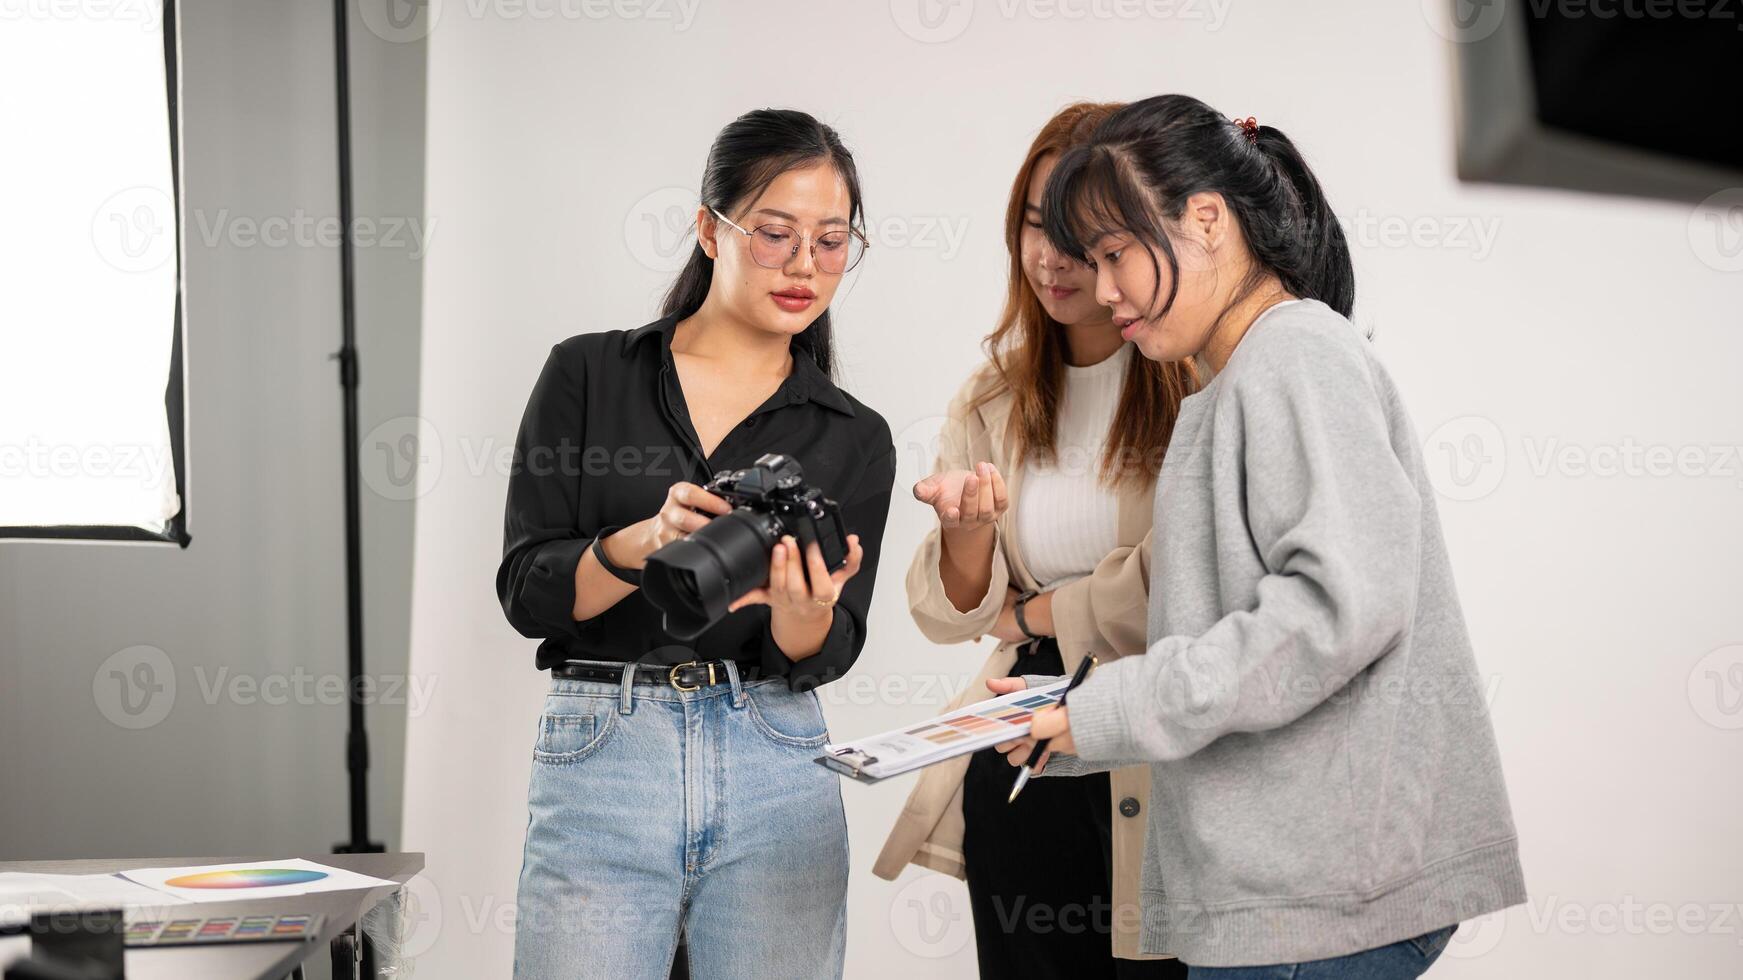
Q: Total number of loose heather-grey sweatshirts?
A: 1